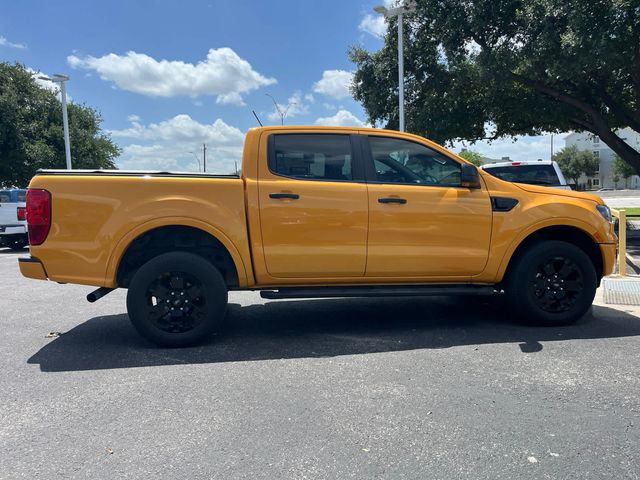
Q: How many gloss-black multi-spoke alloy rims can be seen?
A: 2